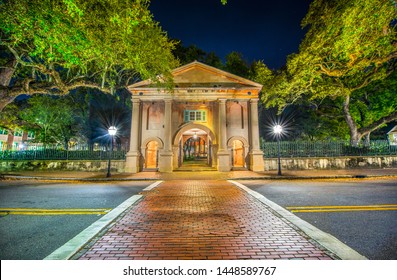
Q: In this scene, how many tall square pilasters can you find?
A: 4